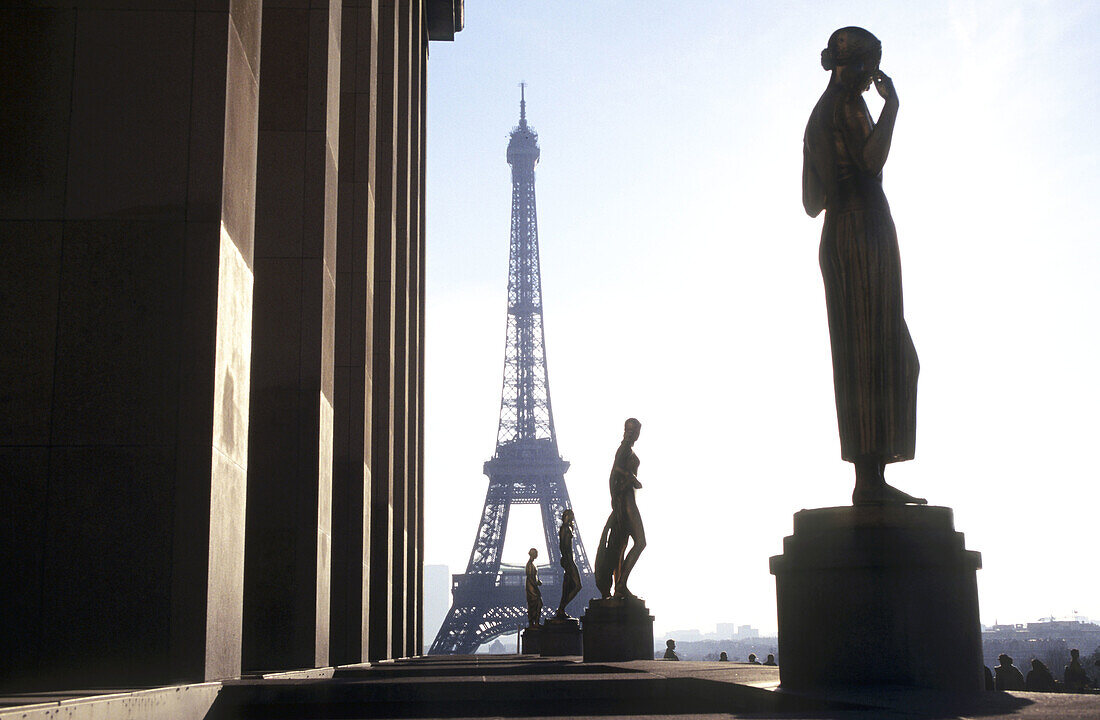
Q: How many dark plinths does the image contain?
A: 4